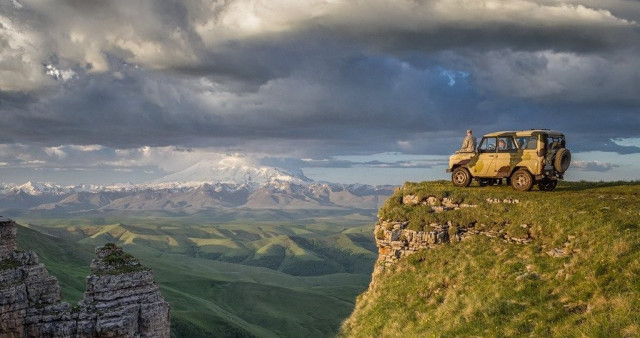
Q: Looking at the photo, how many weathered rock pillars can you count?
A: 2